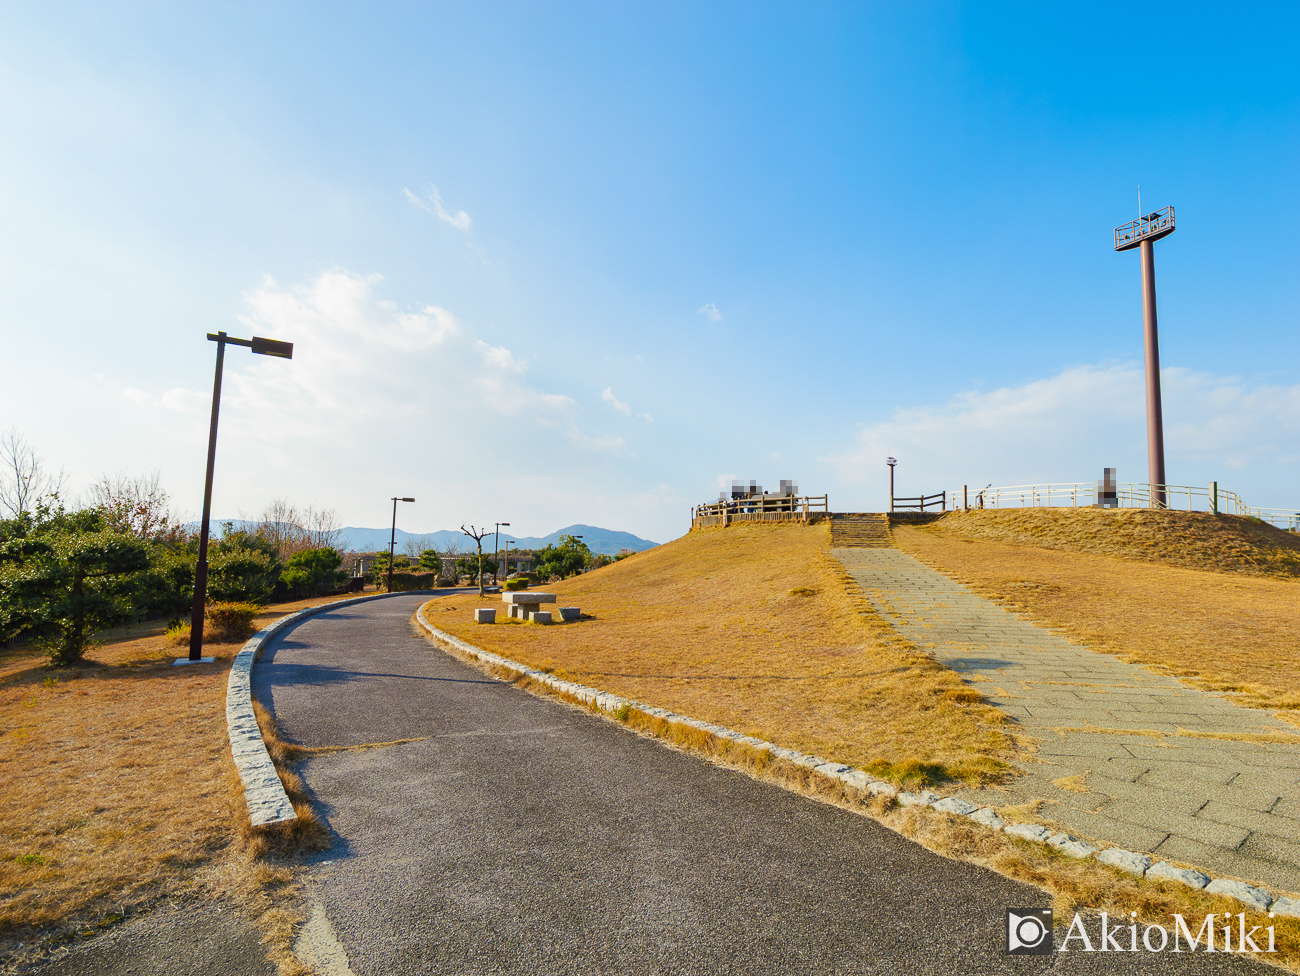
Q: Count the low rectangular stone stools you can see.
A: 4